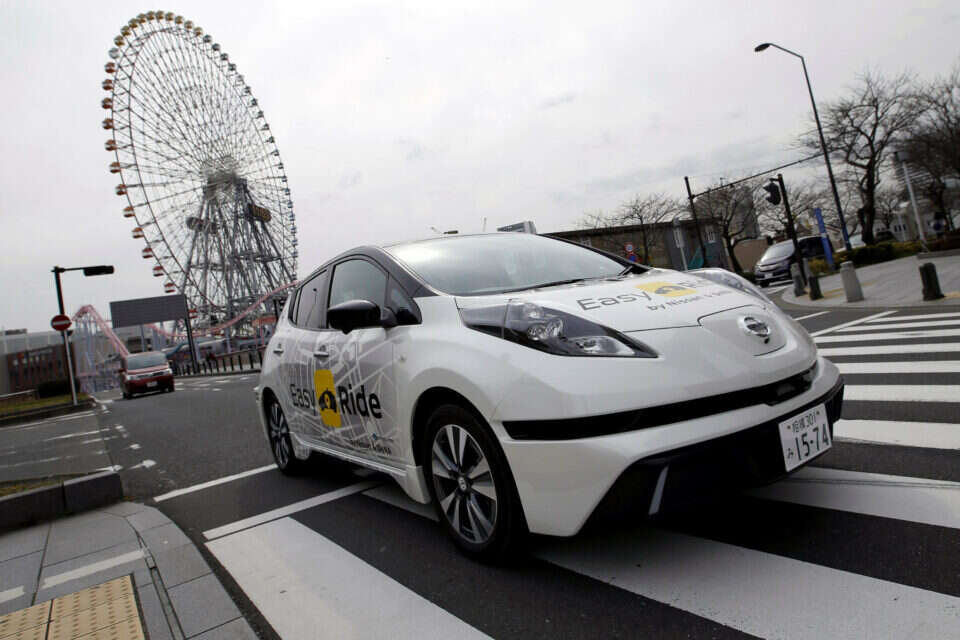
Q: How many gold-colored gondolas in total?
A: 10